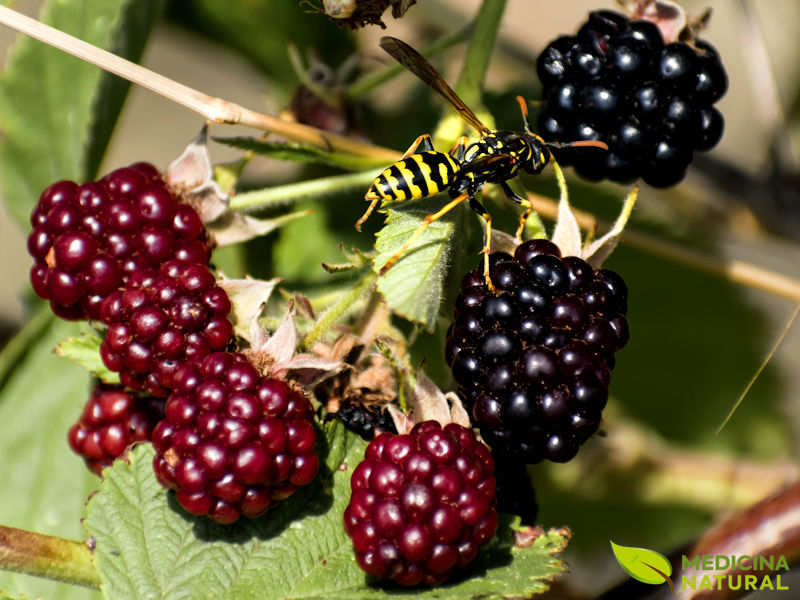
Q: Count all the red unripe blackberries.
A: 5